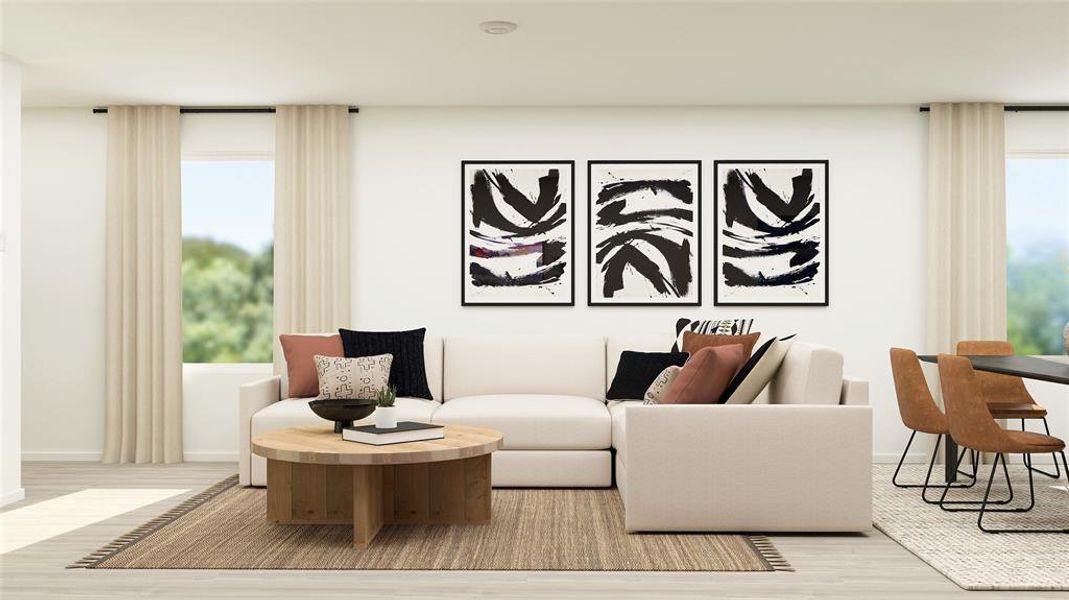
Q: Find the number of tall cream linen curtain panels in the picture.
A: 3